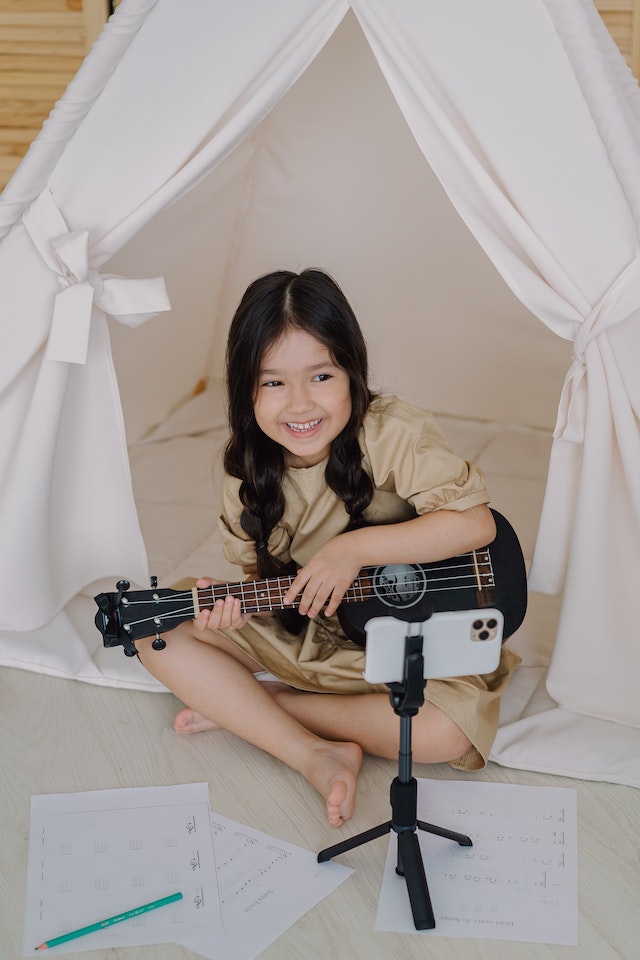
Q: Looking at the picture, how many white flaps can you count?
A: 2